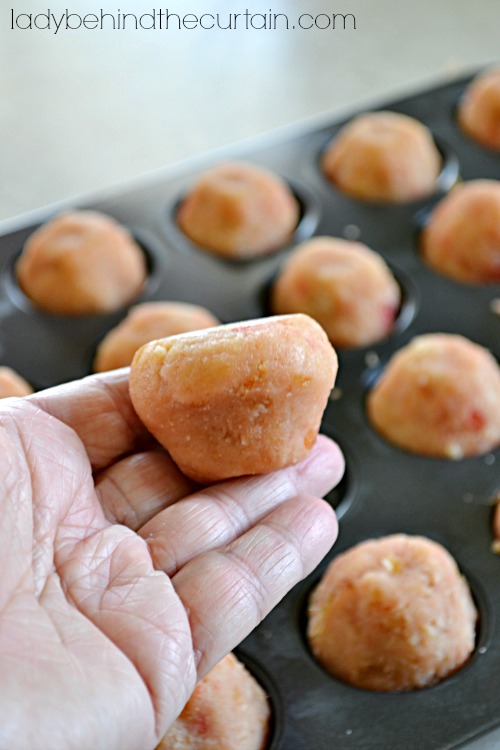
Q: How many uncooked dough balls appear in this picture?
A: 13